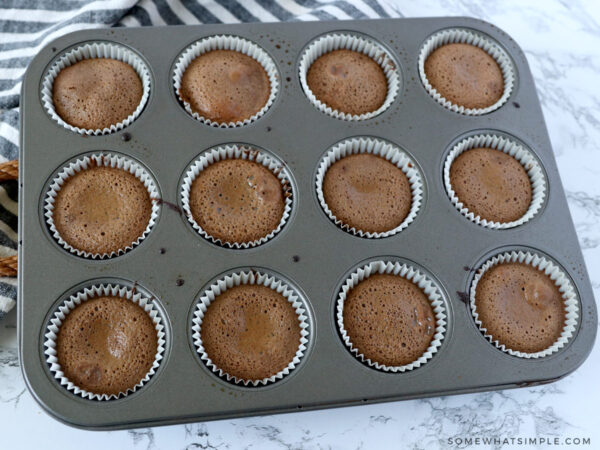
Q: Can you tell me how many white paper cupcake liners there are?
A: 12